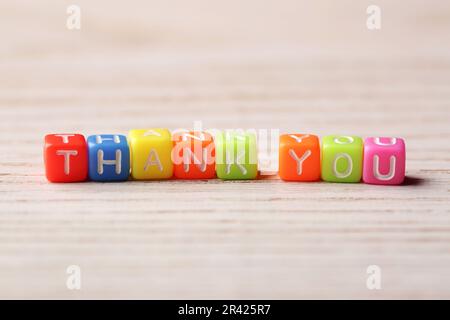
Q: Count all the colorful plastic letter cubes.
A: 8